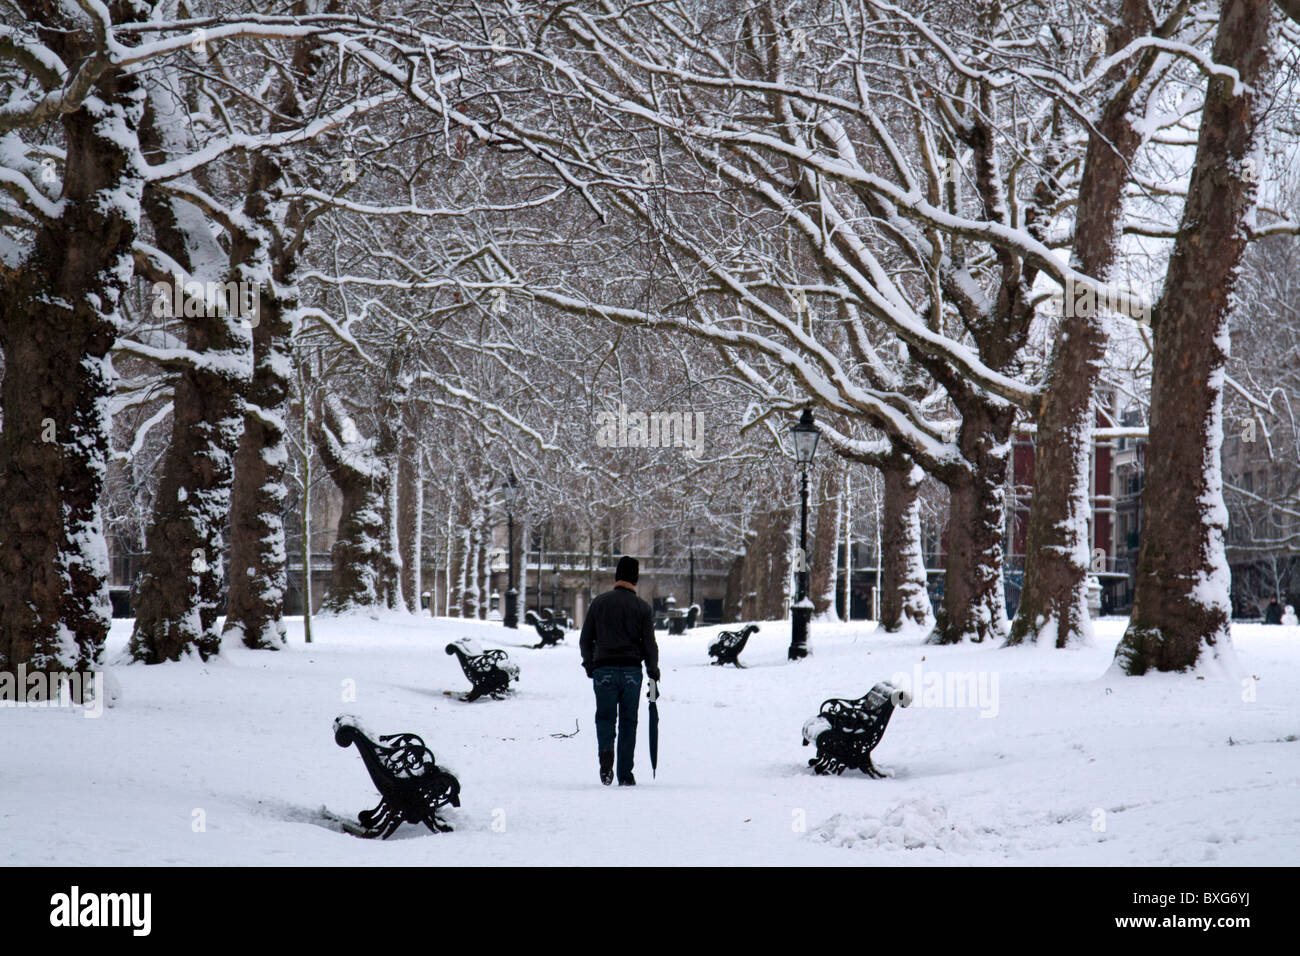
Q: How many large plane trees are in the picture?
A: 8